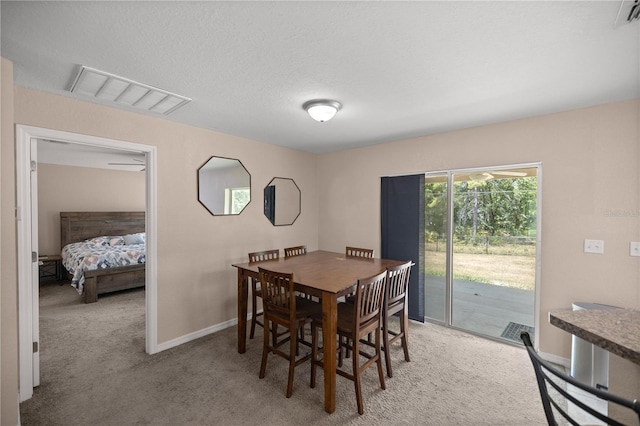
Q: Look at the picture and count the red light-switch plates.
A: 0